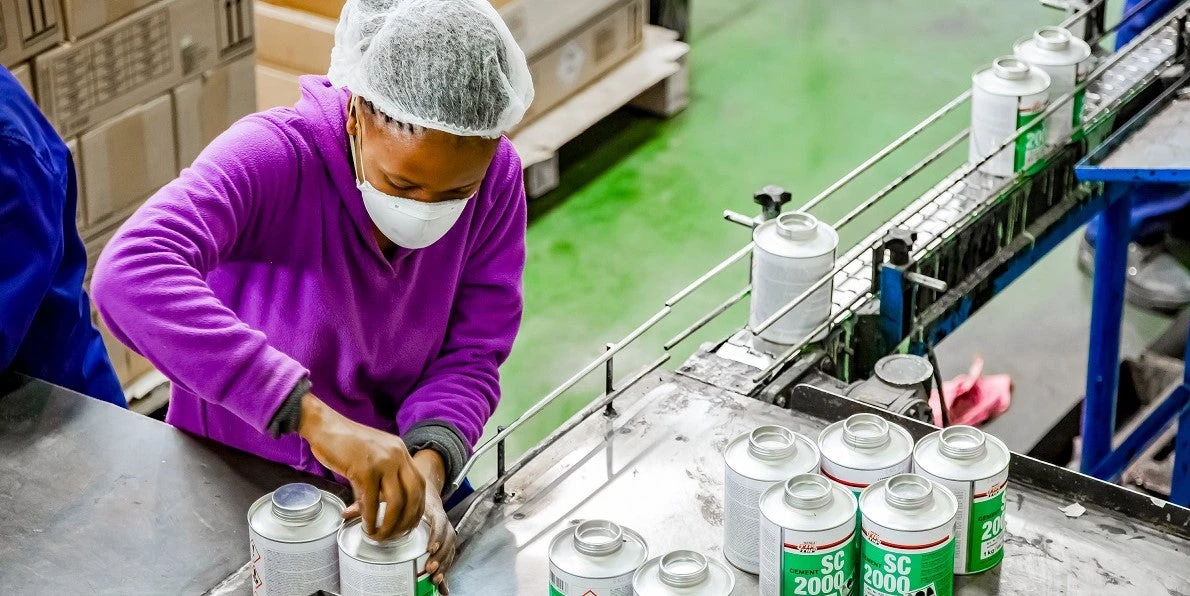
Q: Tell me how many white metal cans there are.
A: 12